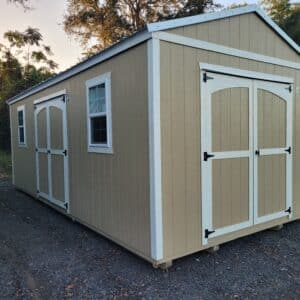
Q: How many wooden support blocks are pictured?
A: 3